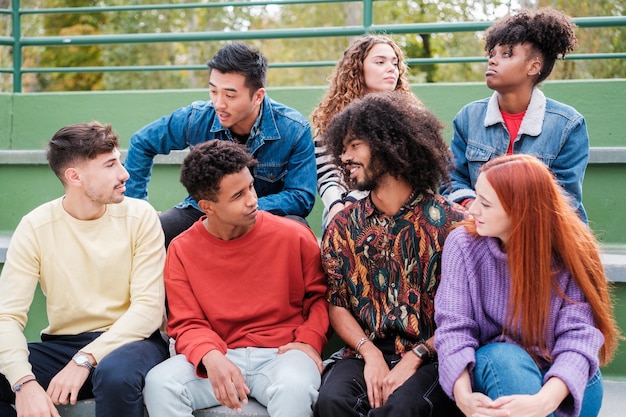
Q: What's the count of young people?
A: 7